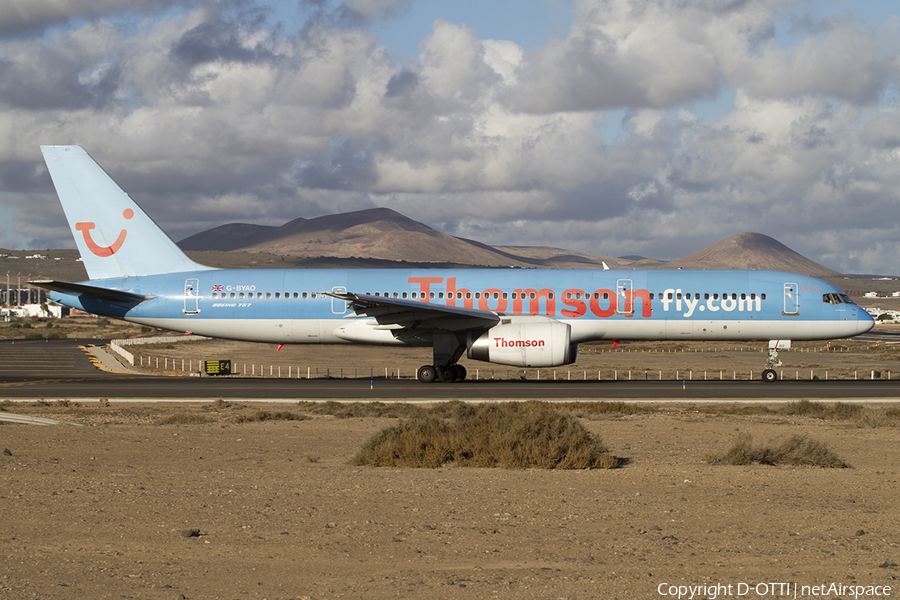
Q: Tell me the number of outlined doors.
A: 4